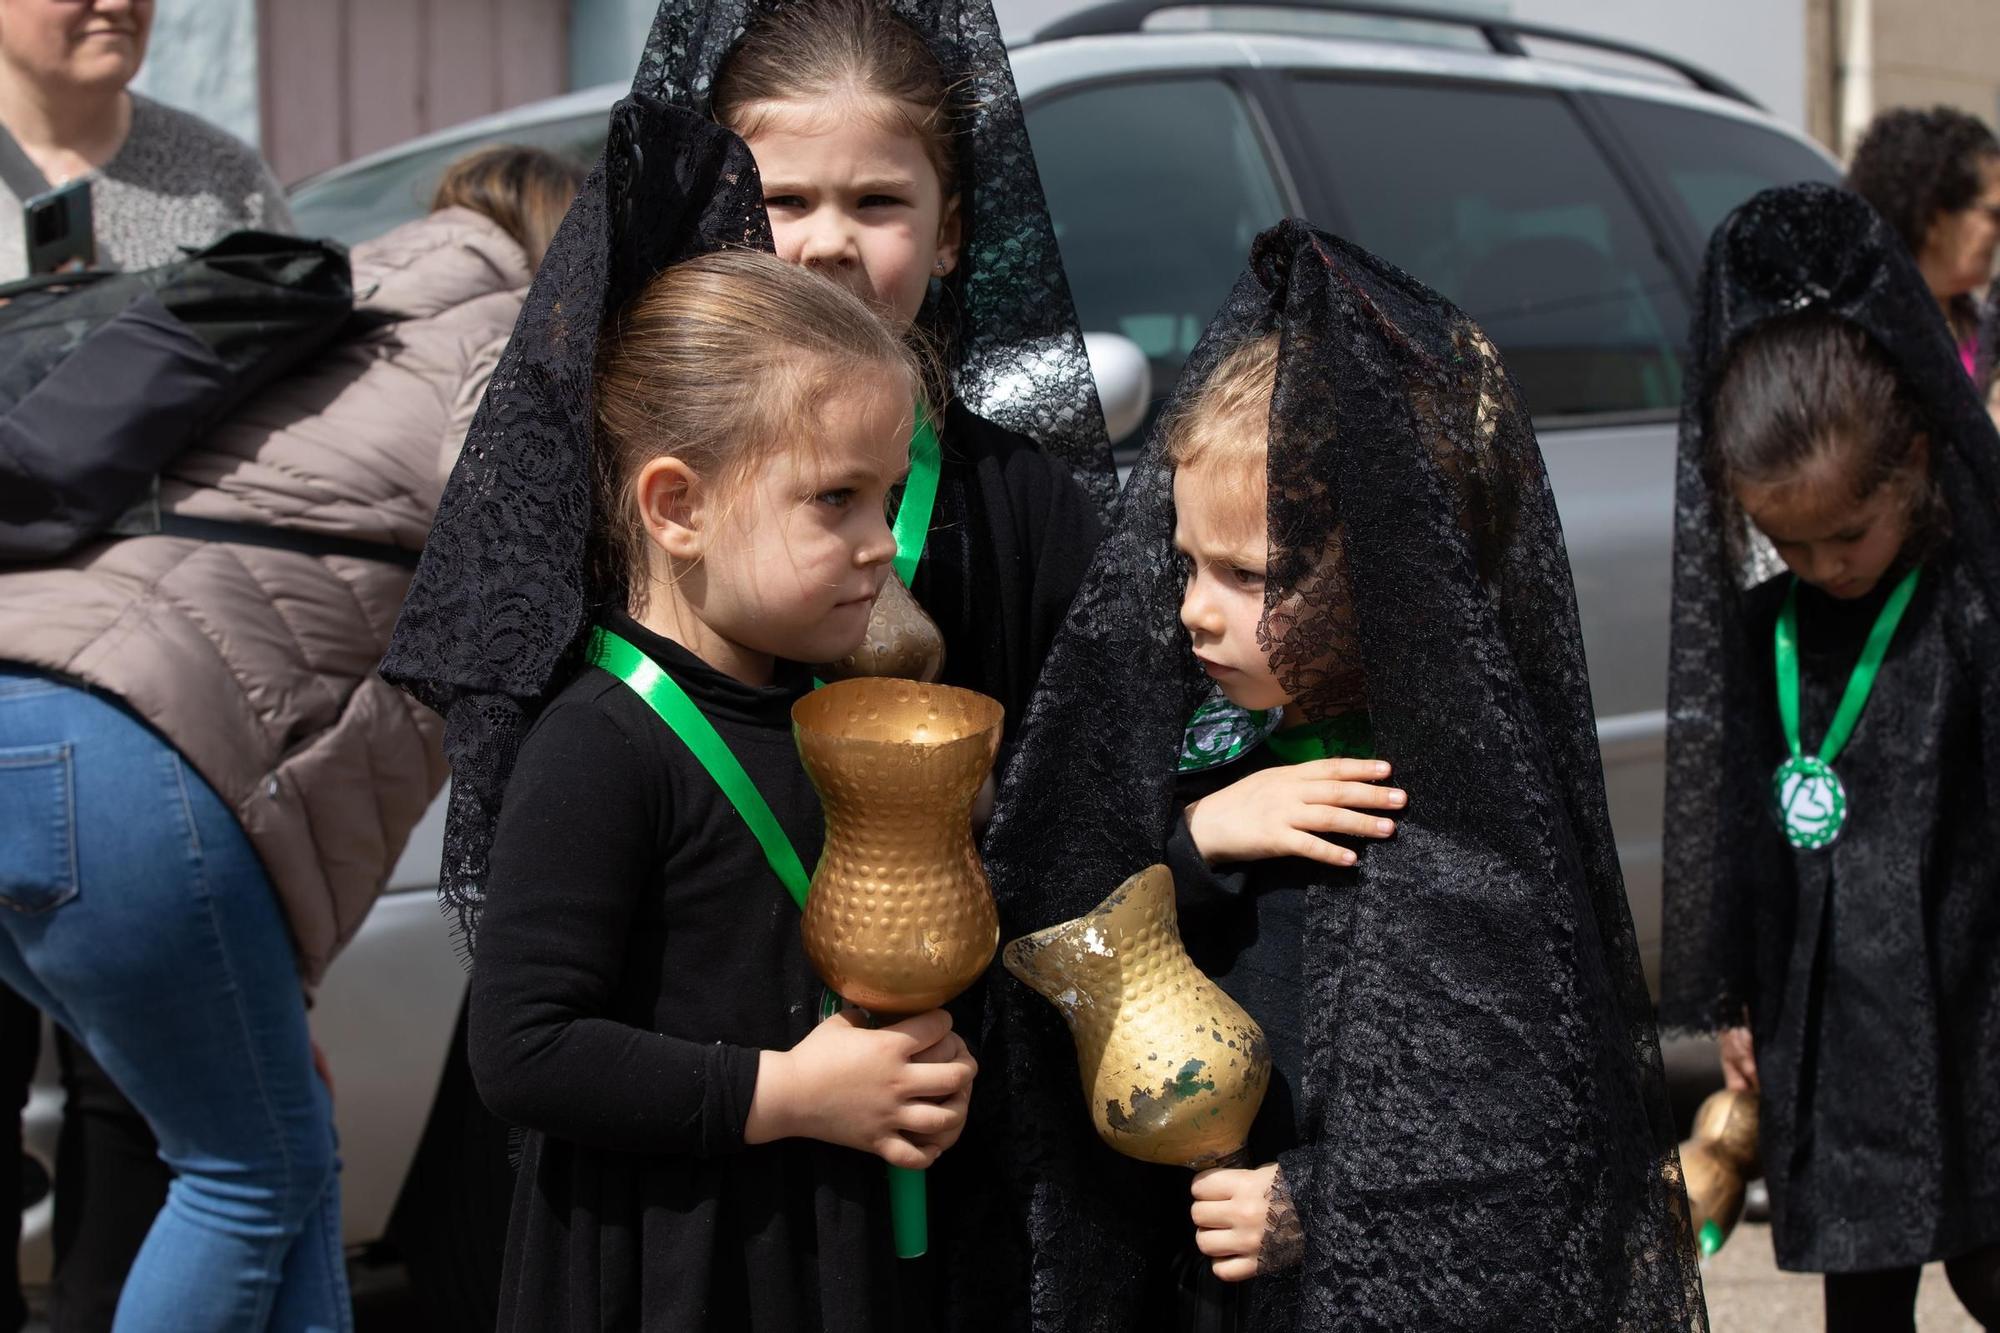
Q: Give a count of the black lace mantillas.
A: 4